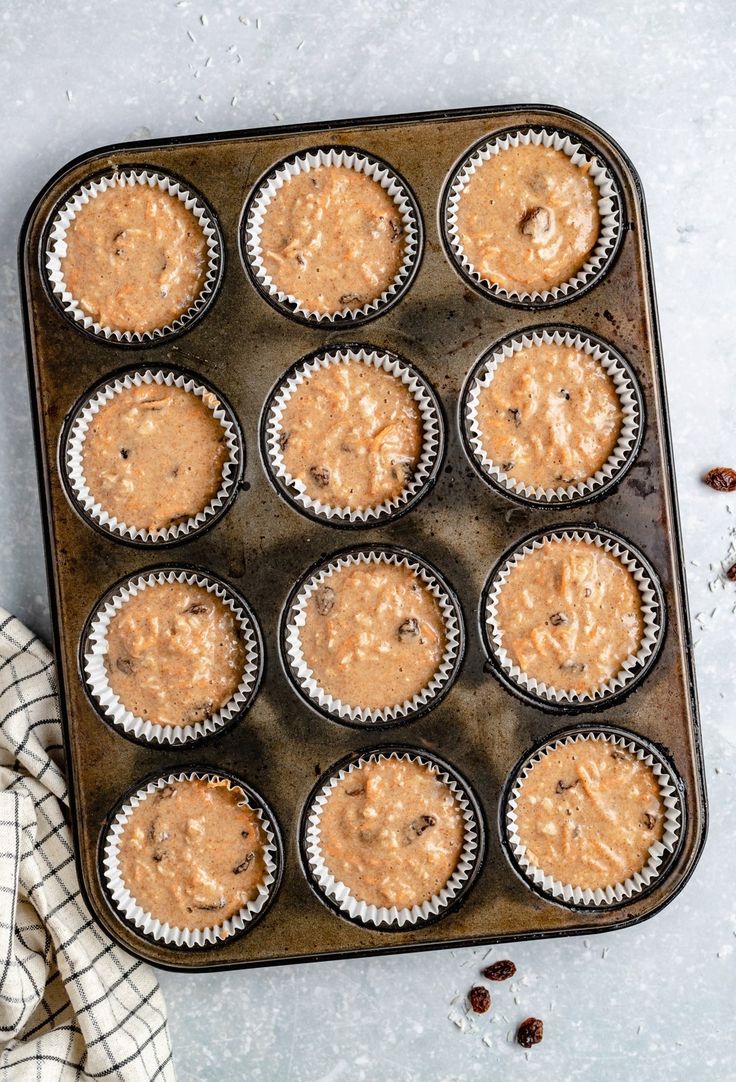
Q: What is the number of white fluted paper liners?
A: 12